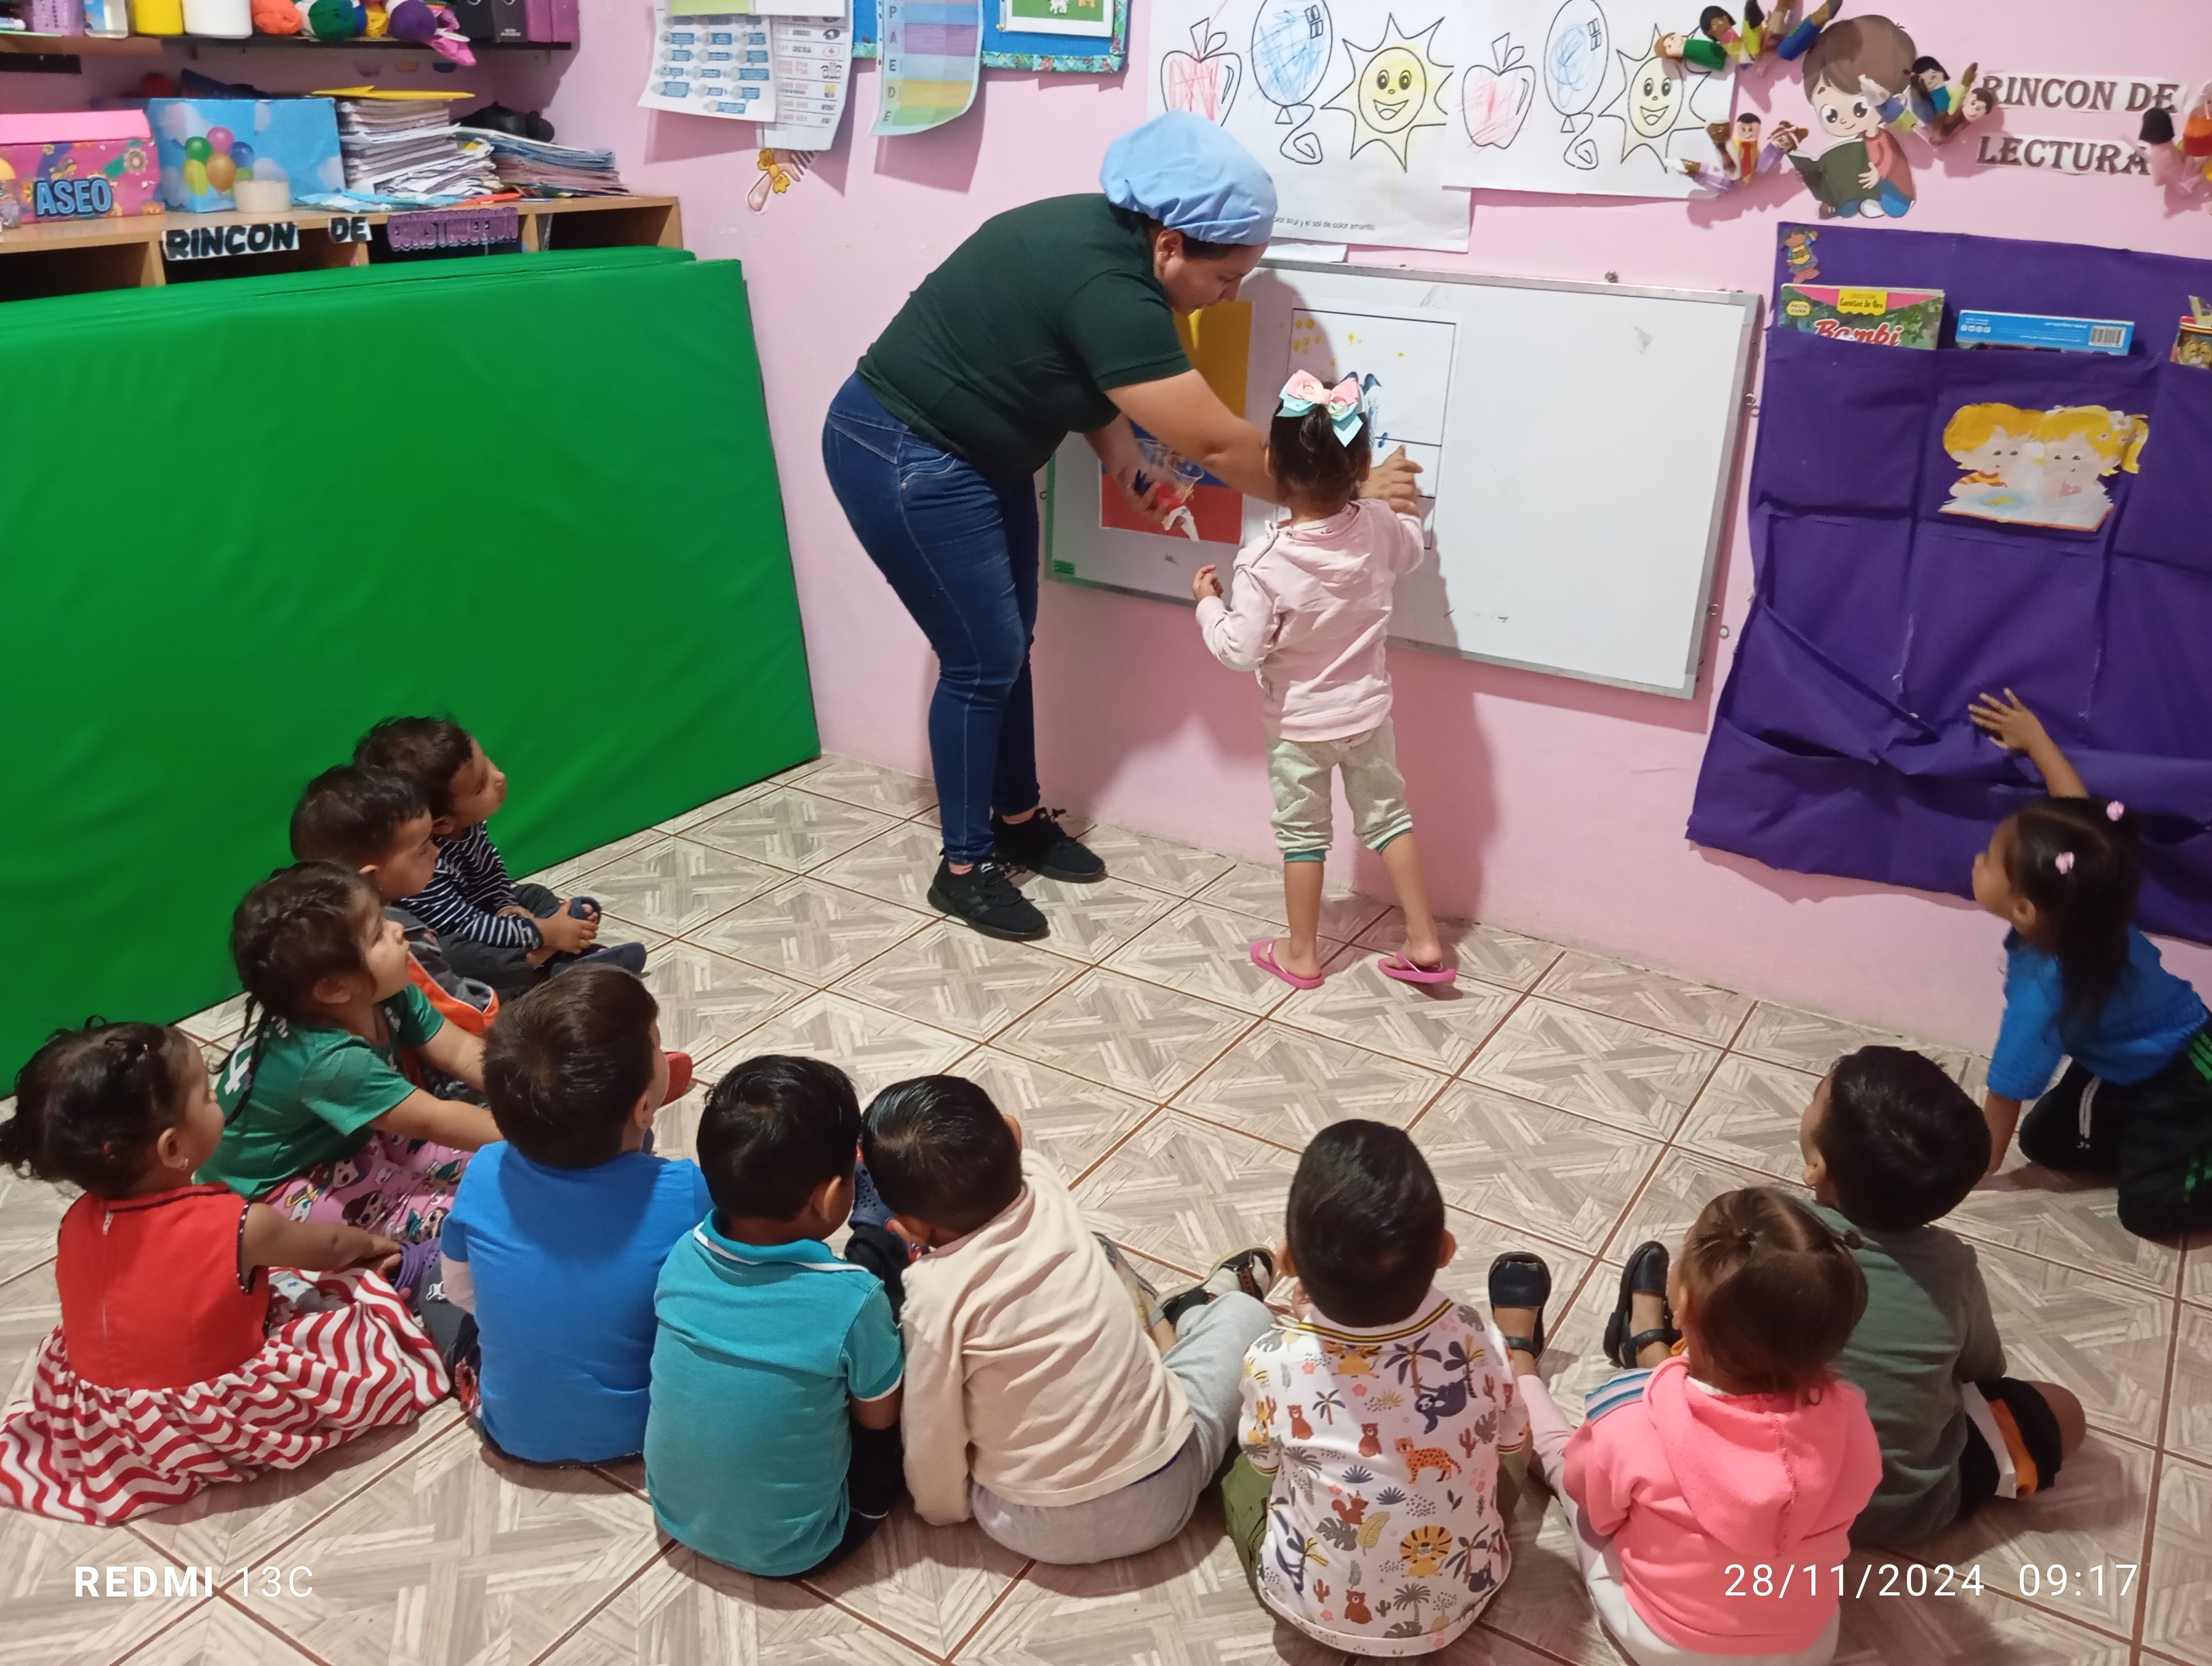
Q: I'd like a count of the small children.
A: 12